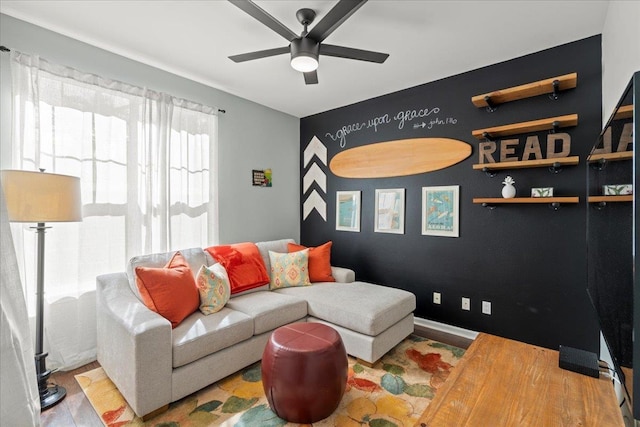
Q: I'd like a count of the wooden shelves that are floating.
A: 4